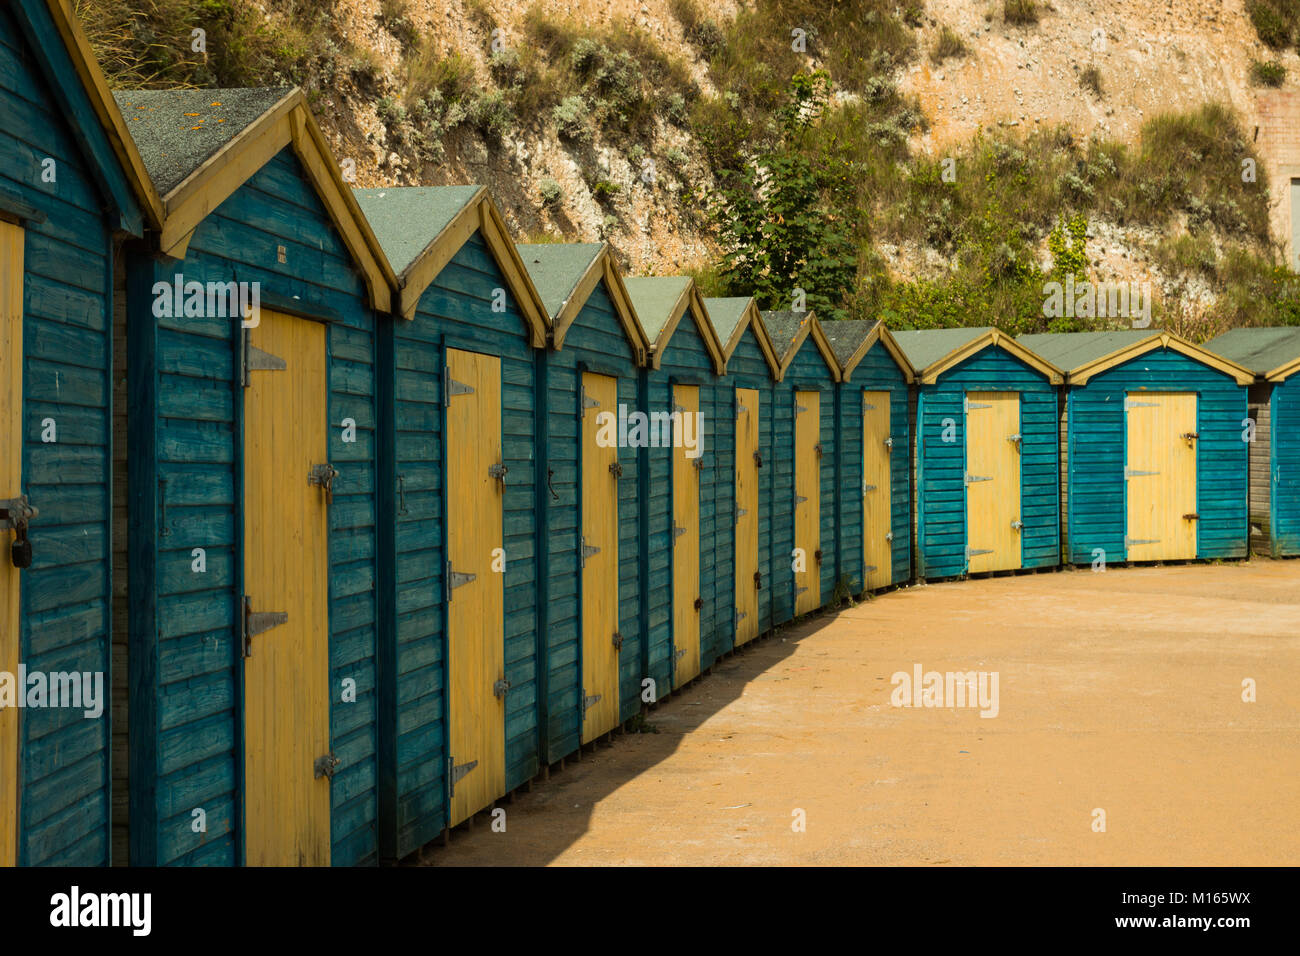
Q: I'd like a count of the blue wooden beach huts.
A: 11